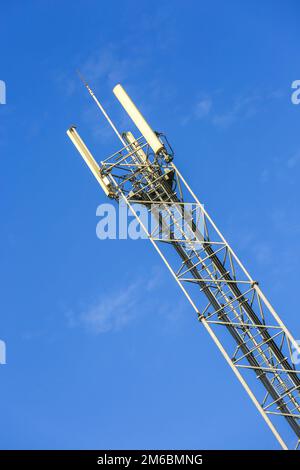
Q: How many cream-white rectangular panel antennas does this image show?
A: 3